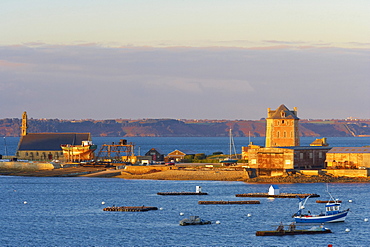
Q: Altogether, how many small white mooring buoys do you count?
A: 9